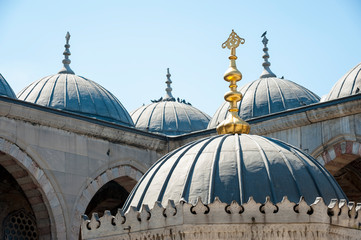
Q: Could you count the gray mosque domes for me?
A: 6